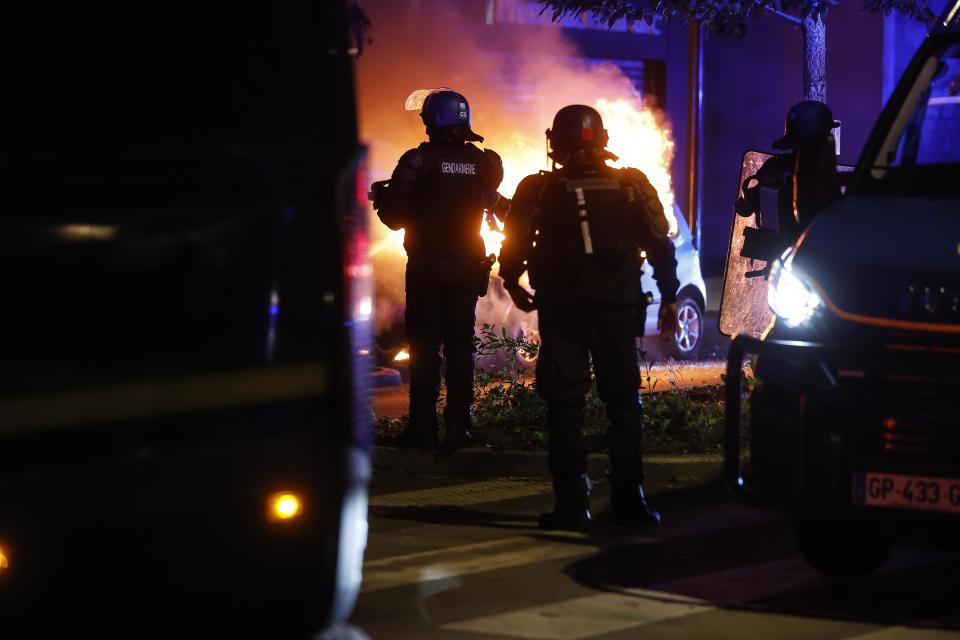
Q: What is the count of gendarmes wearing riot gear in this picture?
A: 3